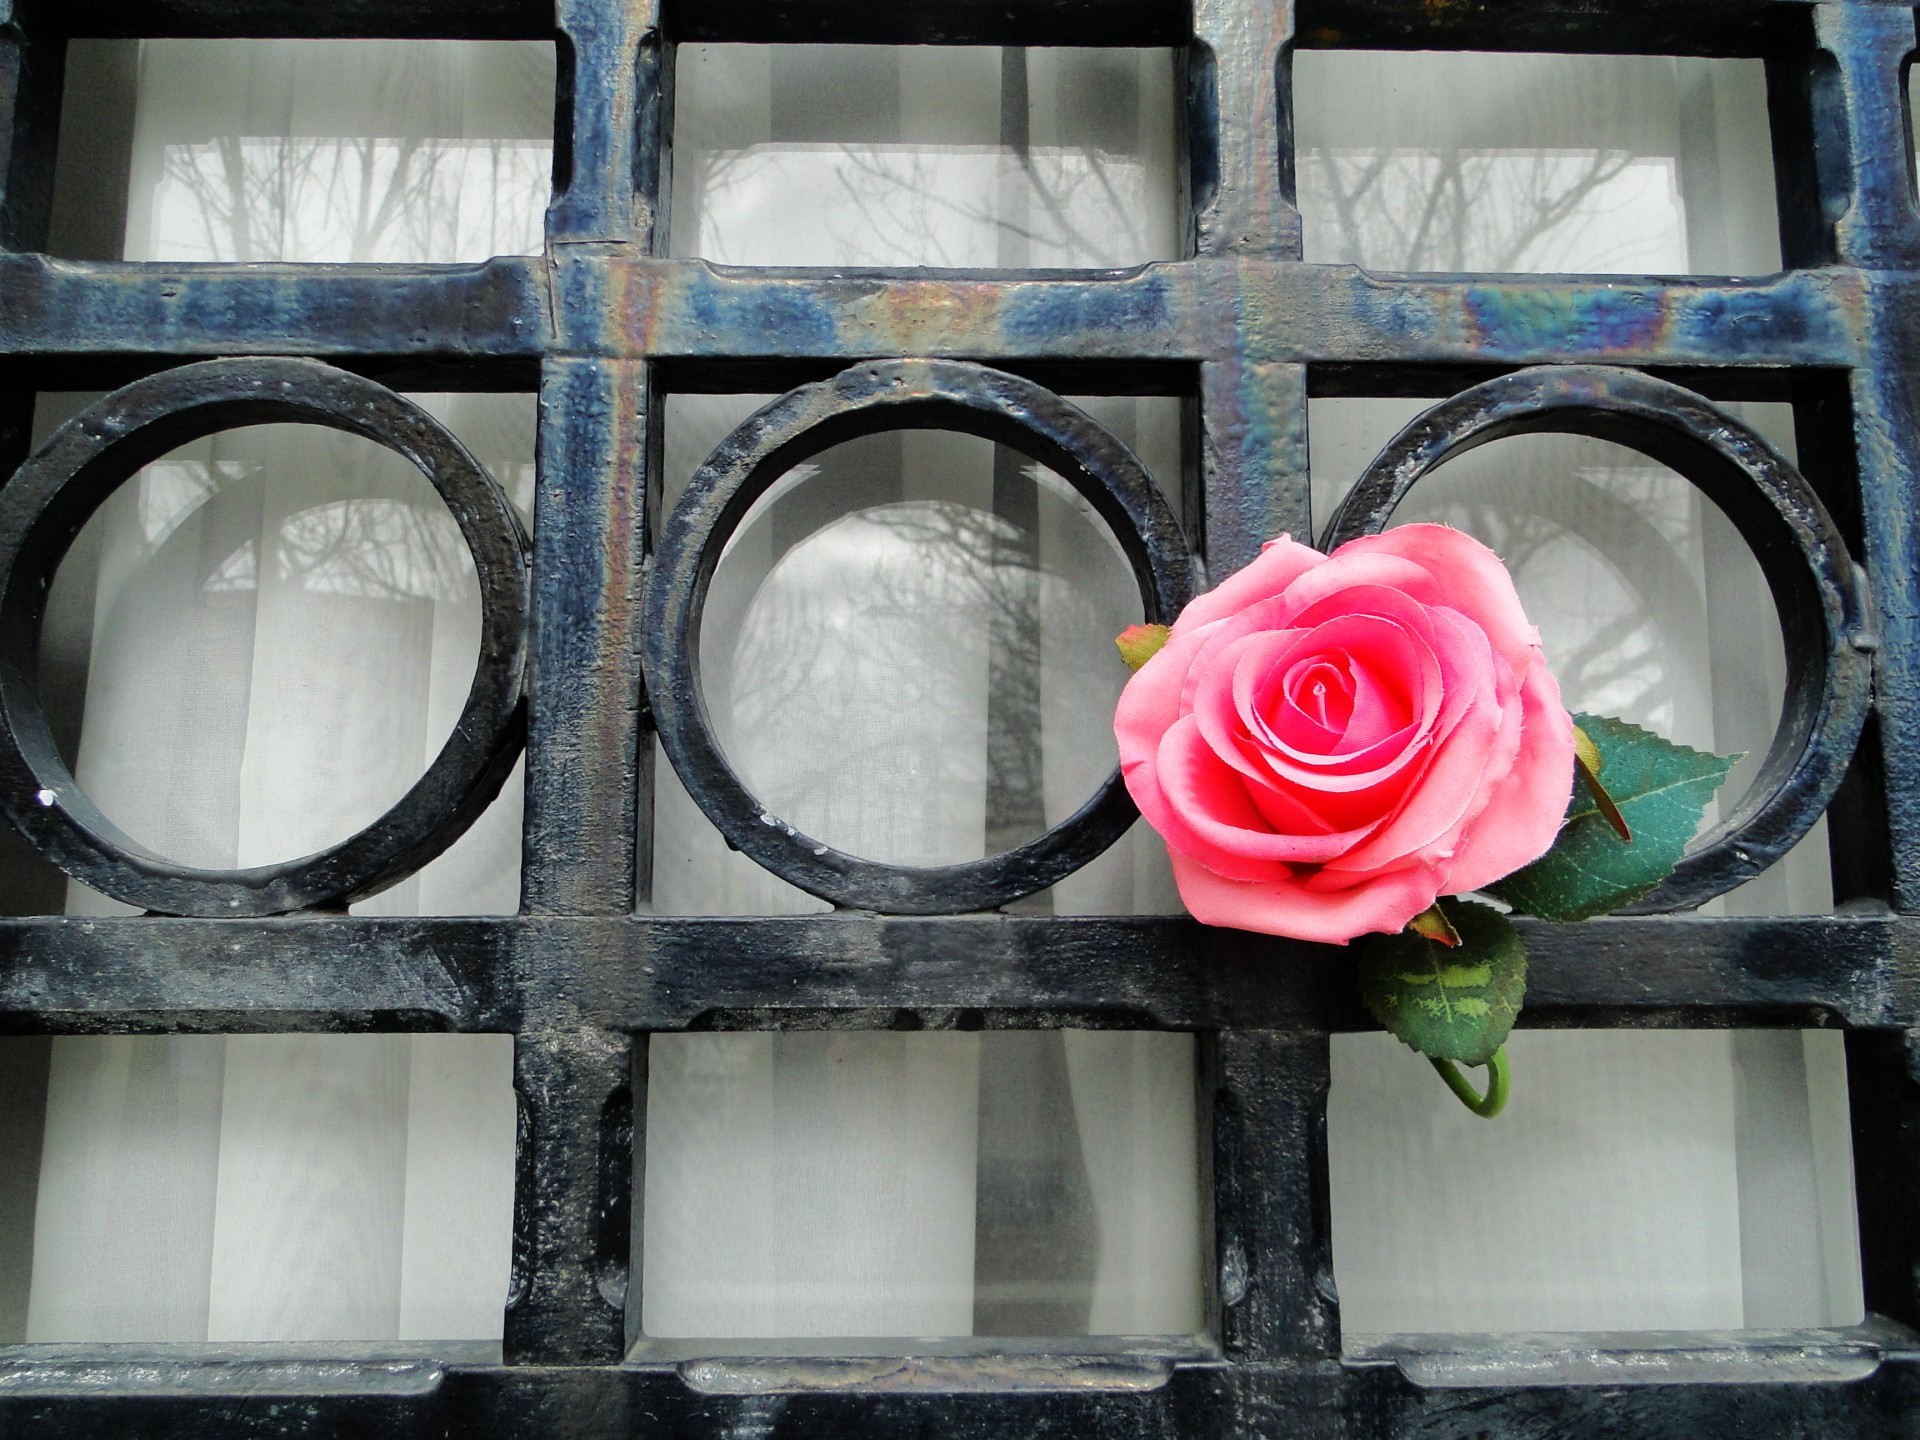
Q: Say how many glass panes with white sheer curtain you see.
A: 9